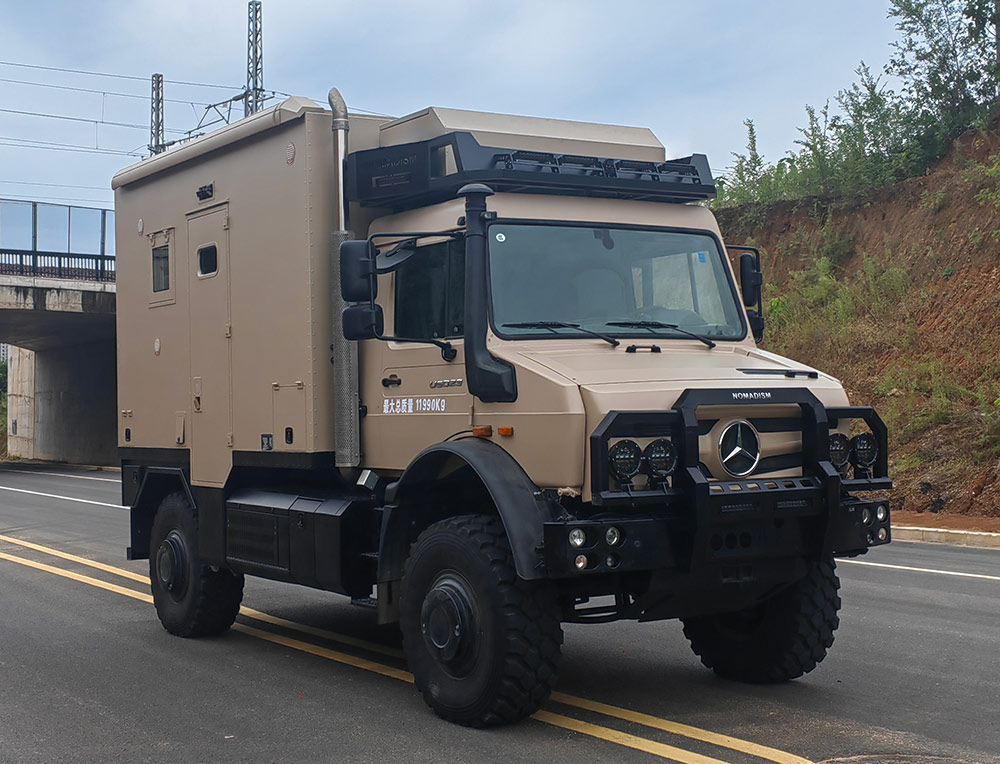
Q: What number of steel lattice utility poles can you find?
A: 2